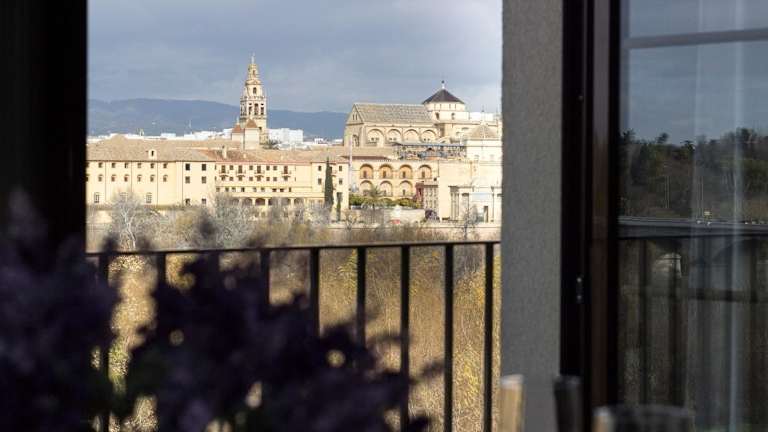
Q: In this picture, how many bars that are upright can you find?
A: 9